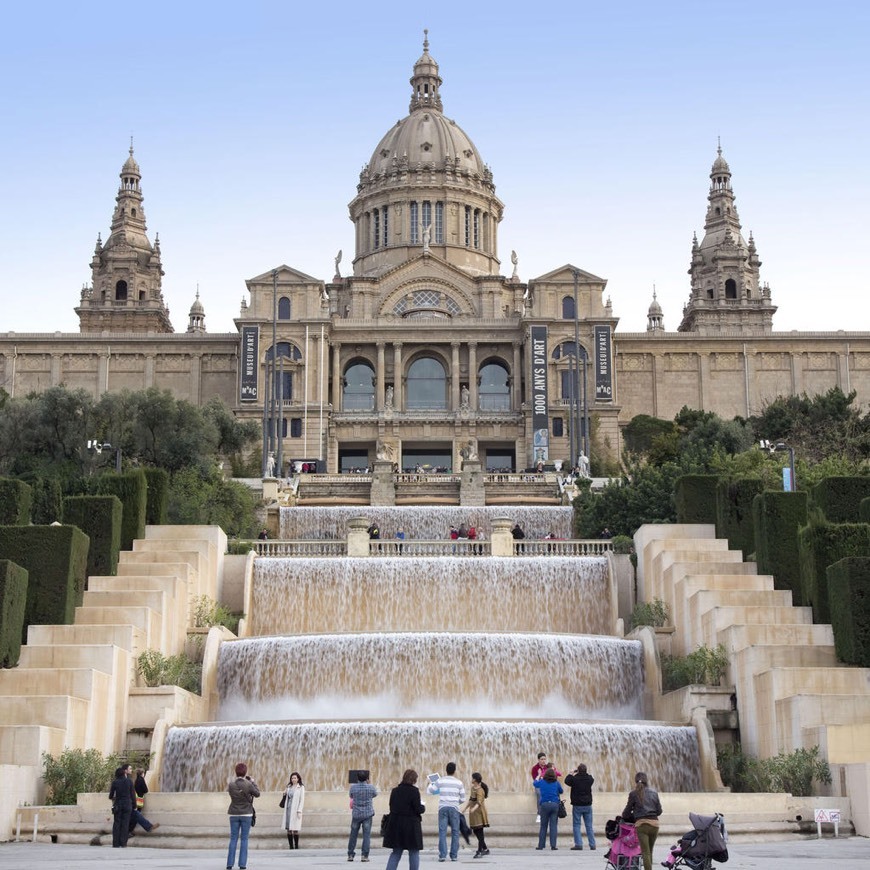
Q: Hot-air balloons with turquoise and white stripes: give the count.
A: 0